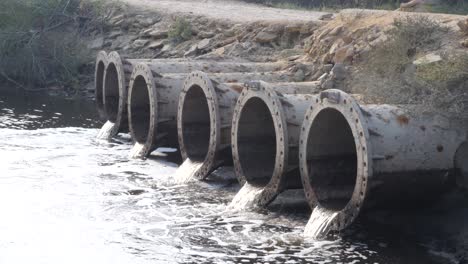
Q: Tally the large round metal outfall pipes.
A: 6